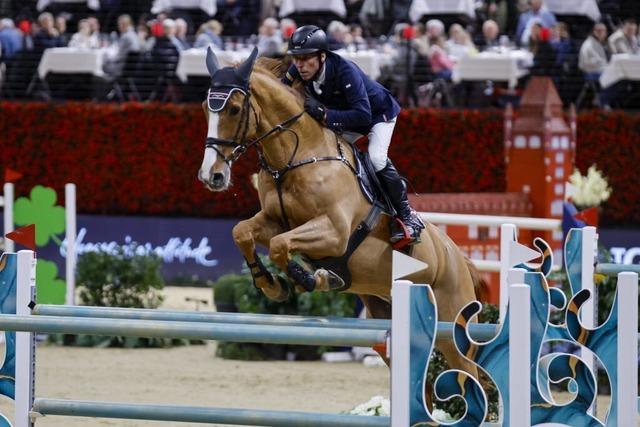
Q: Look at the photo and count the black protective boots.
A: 2